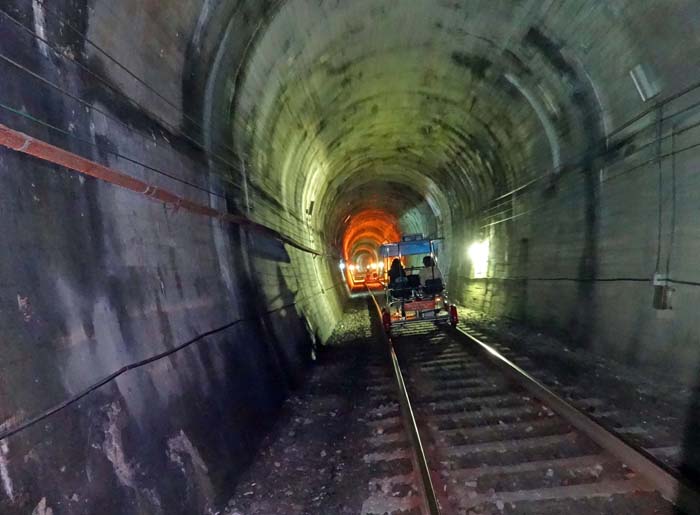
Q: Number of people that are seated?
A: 2